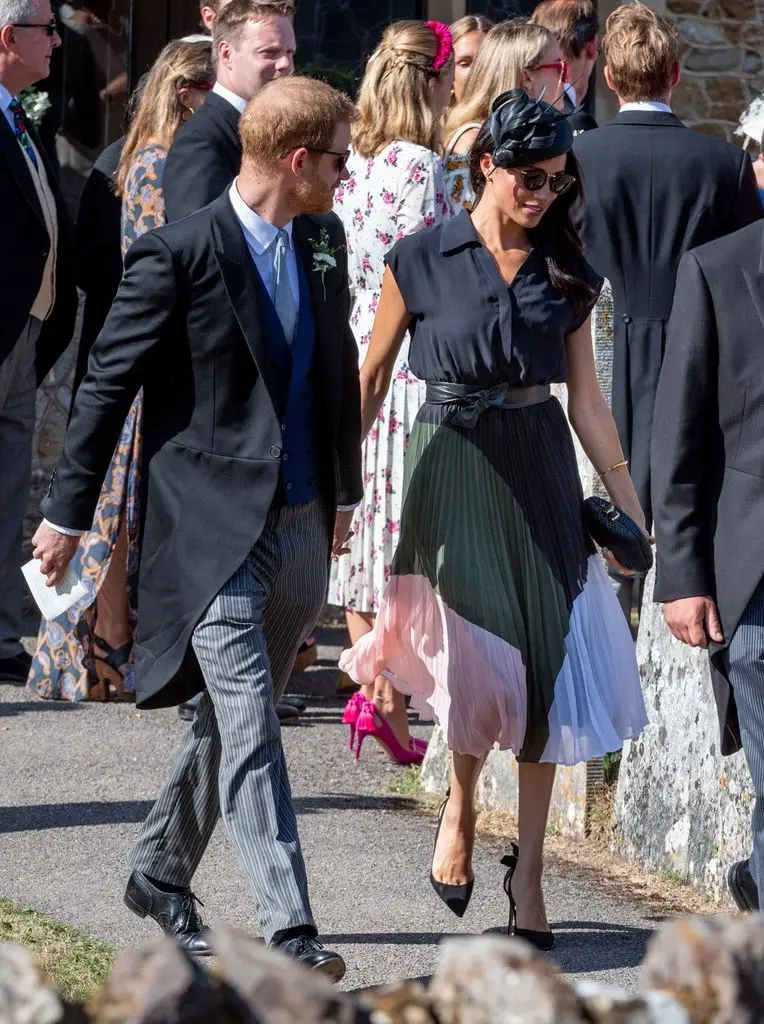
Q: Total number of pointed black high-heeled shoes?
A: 2